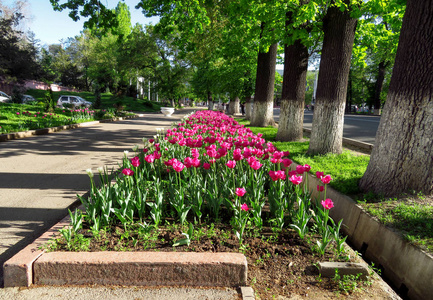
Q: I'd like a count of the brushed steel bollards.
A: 0